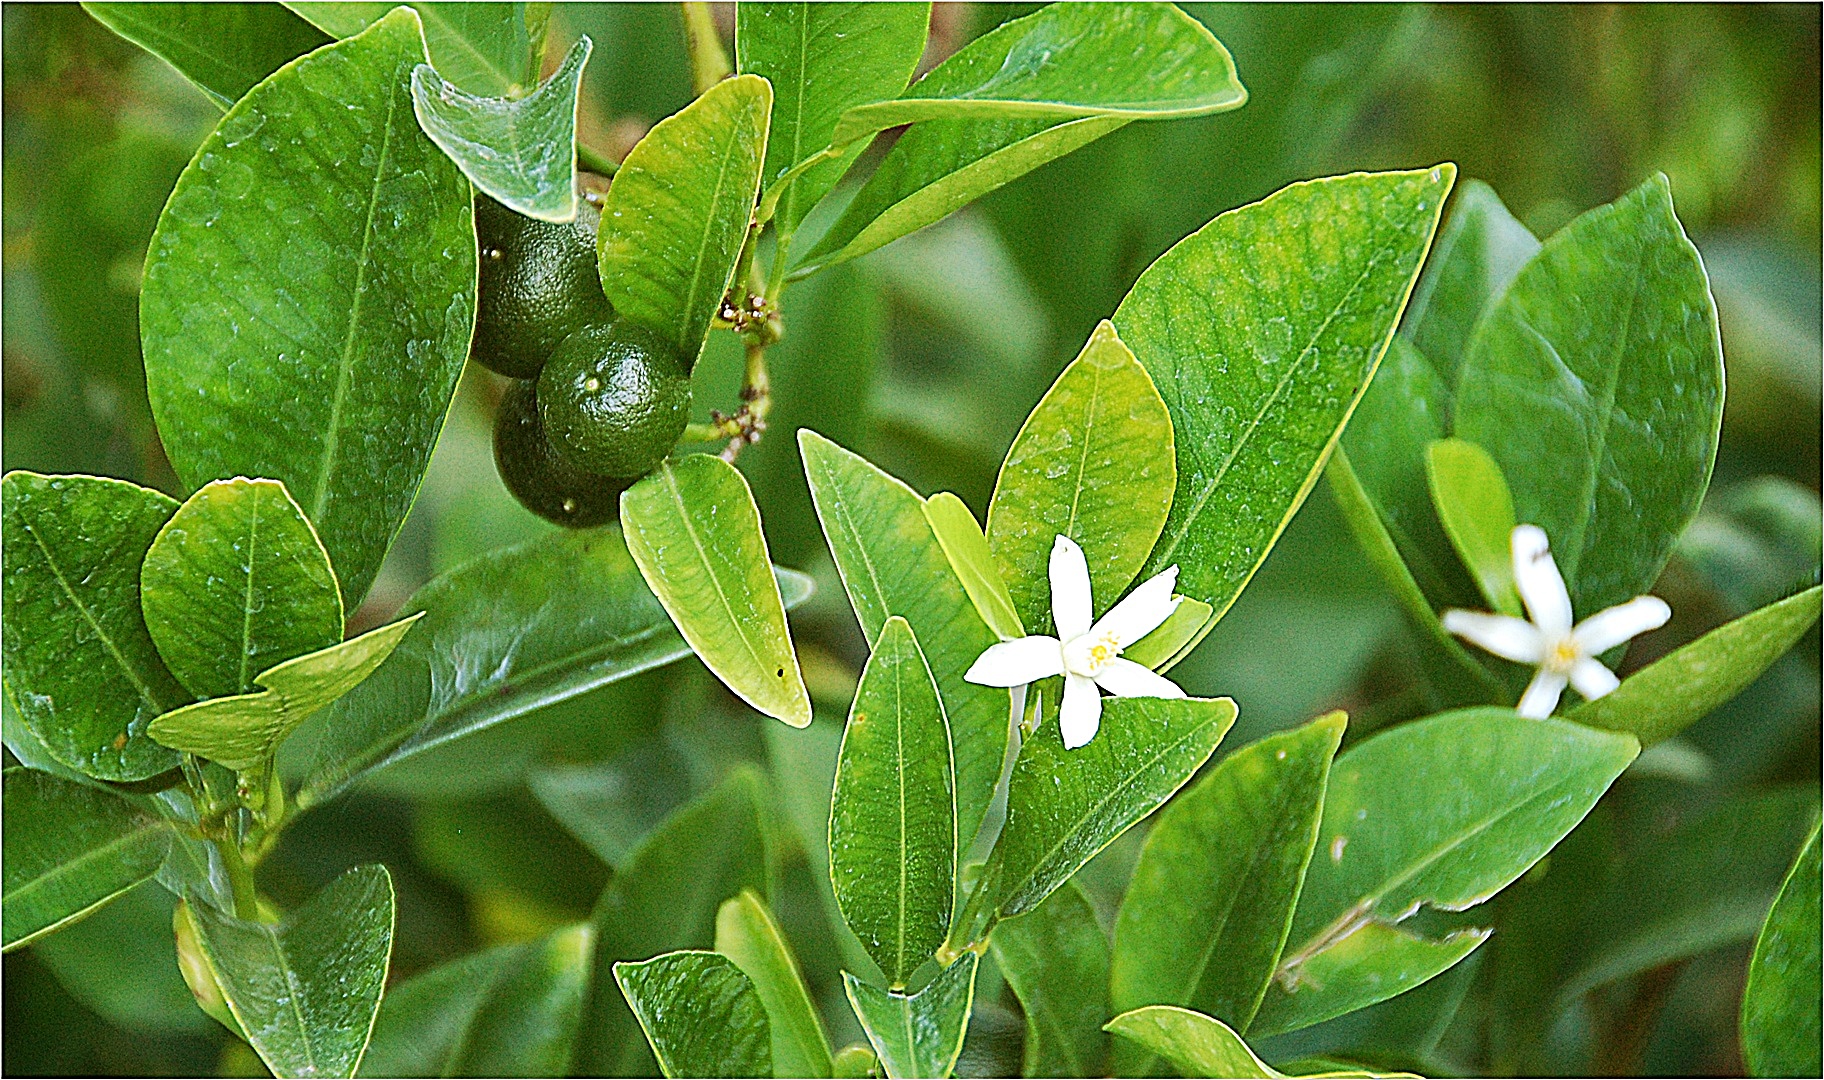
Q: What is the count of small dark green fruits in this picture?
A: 3